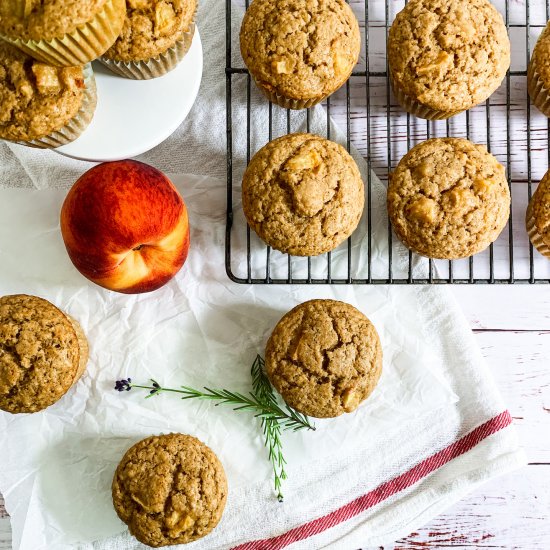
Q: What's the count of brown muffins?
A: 12